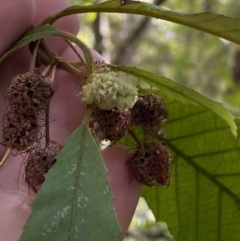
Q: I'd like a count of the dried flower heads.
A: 6